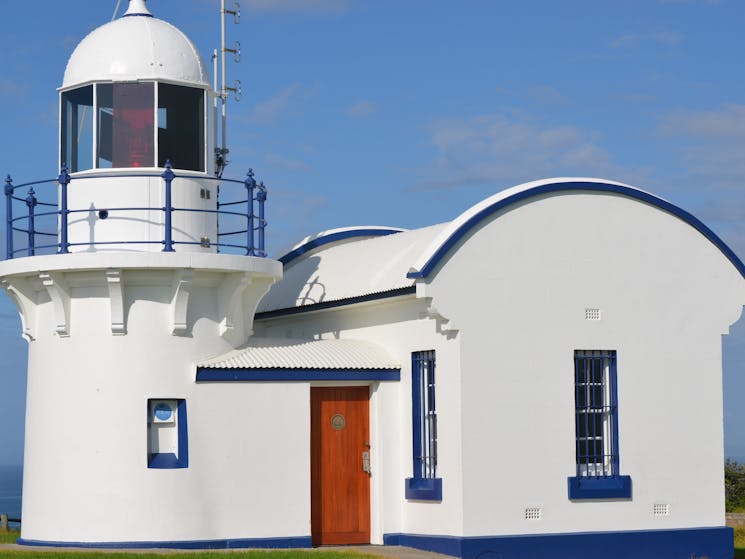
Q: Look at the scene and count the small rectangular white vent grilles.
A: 3